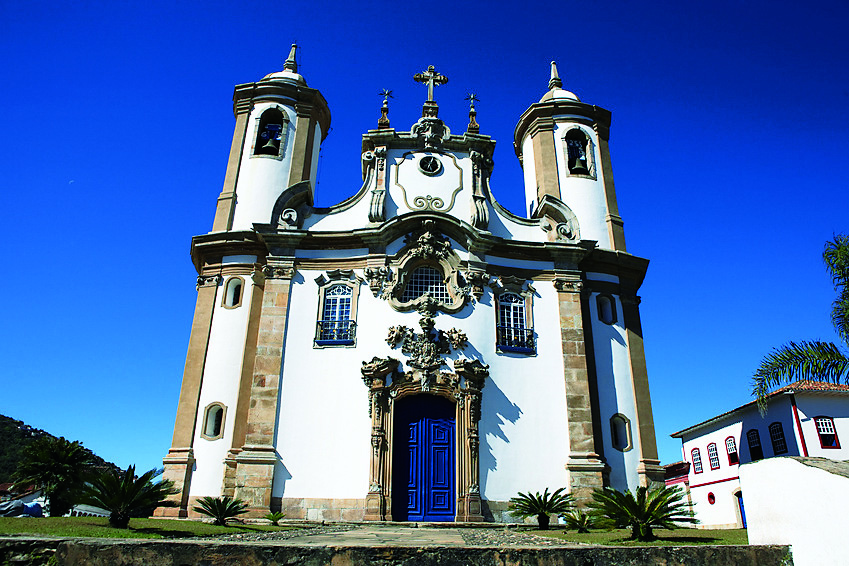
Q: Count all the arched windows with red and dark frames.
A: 6